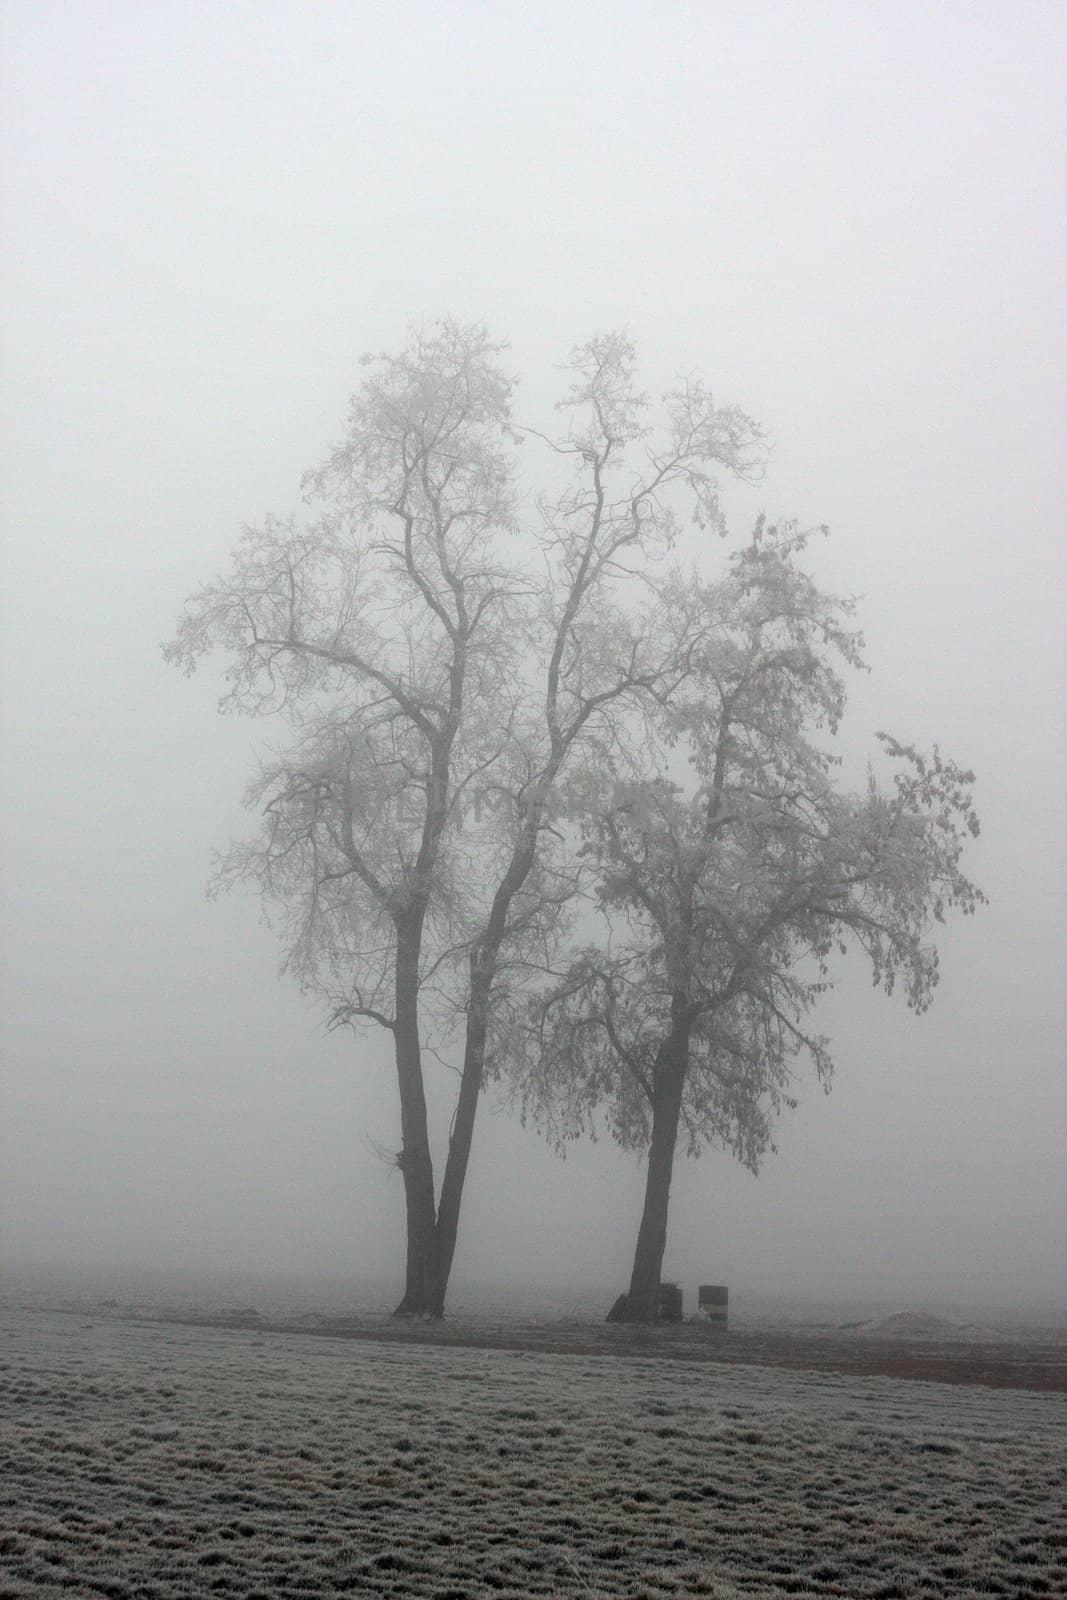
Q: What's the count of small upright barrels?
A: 2